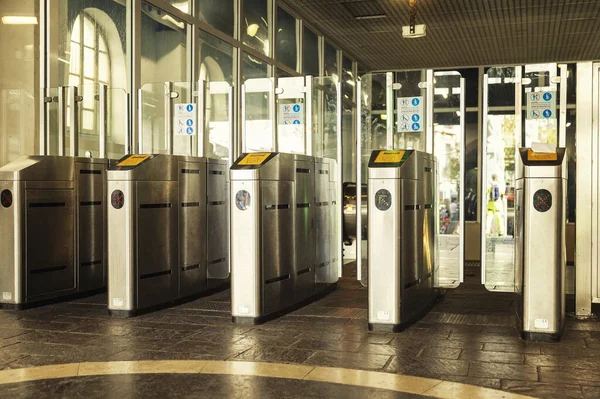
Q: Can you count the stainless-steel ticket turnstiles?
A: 5